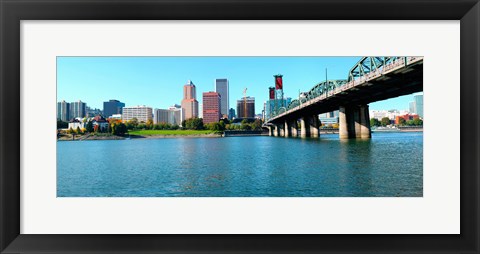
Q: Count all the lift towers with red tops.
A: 2